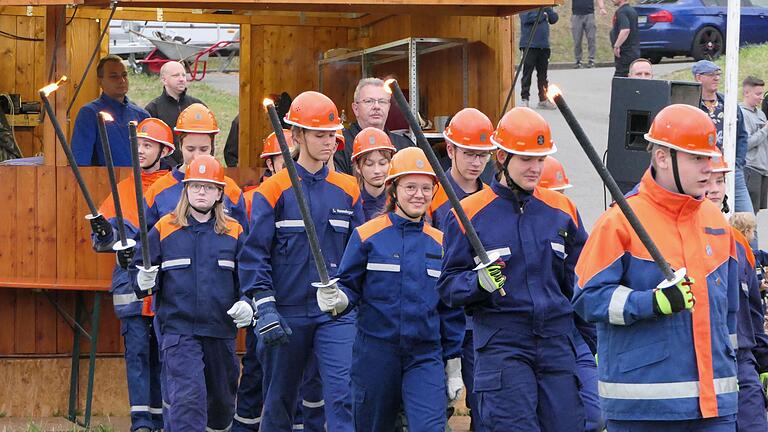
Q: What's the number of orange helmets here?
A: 13